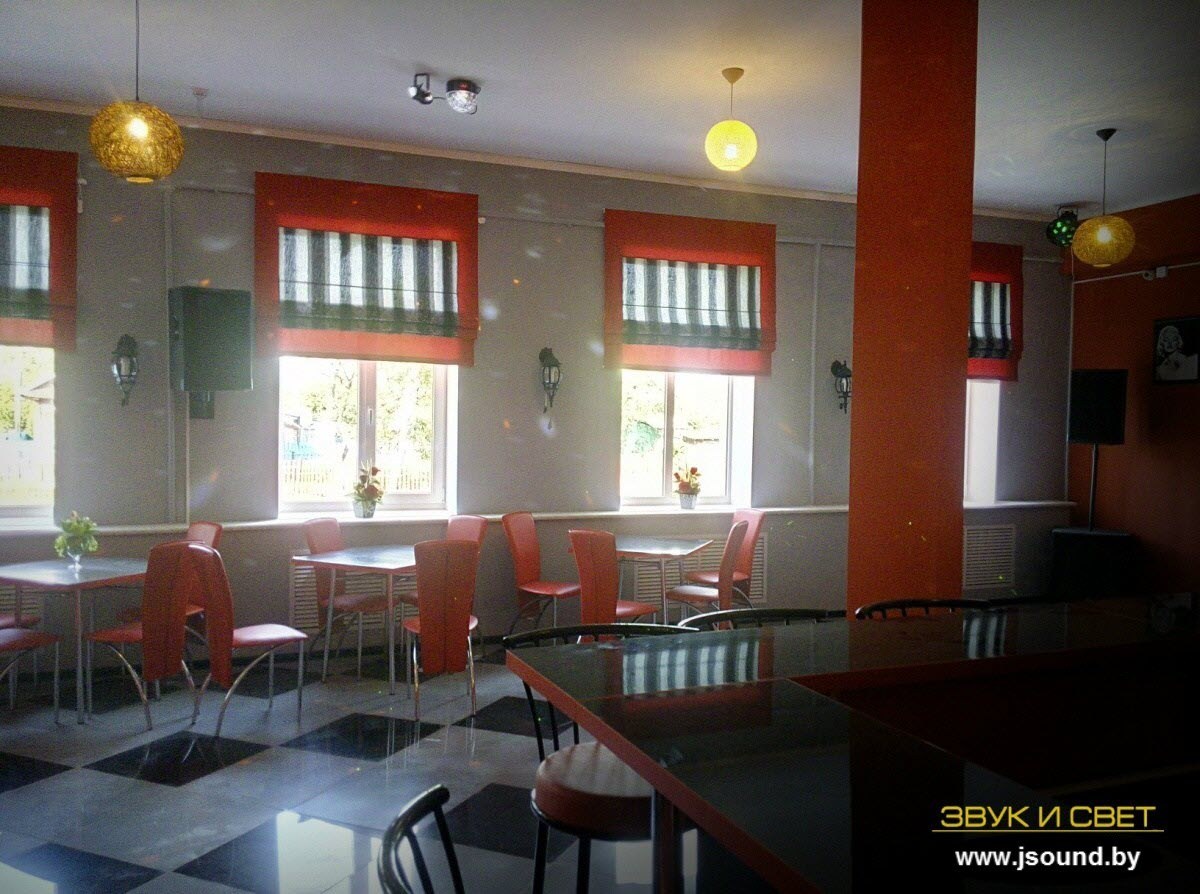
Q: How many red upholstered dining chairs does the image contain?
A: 12